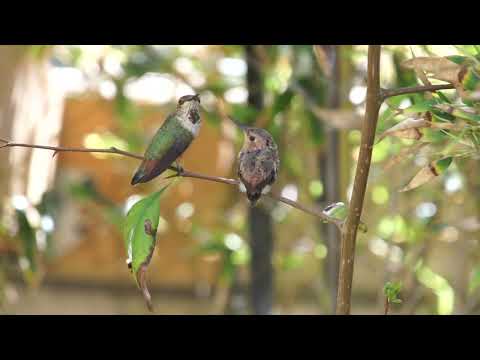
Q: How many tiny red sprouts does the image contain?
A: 0